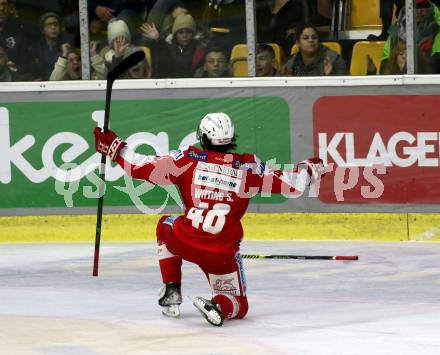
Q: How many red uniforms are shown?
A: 1